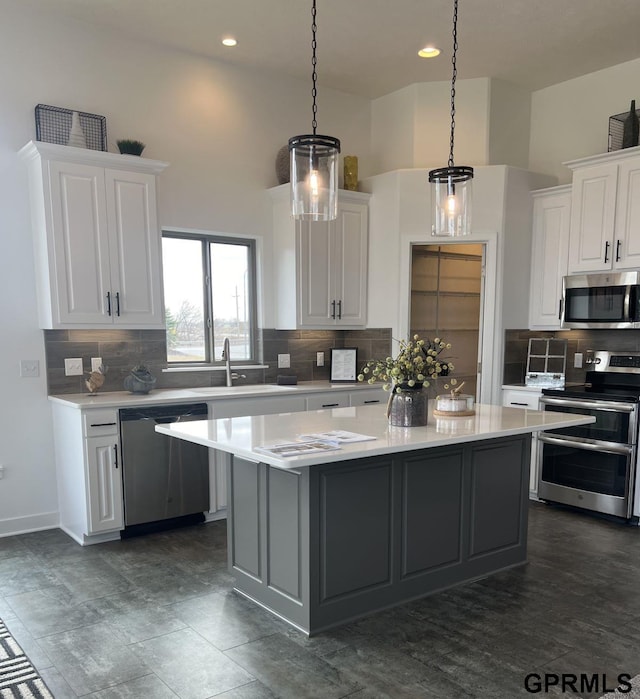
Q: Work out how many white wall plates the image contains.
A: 6